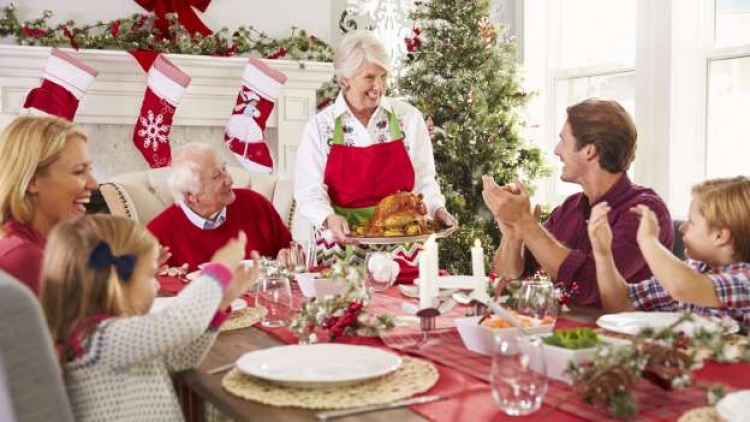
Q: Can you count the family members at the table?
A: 6